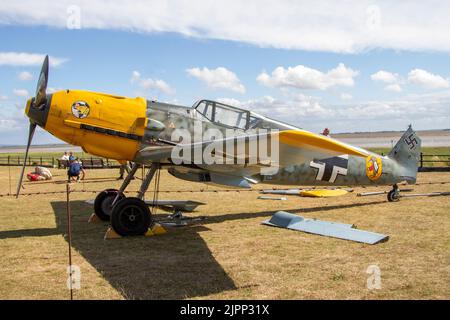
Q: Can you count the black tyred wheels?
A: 3